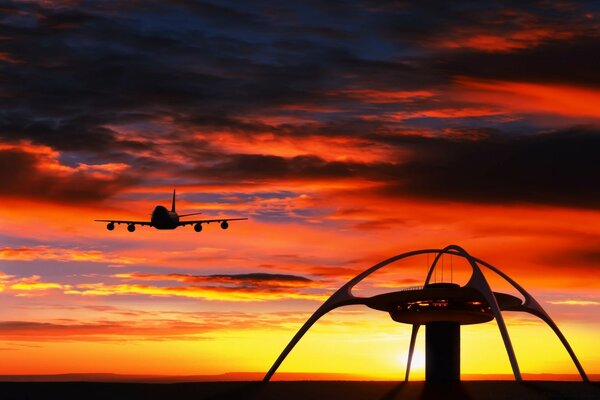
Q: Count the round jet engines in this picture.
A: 4